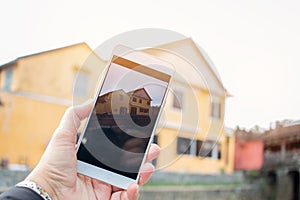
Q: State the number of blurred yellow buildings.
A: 2